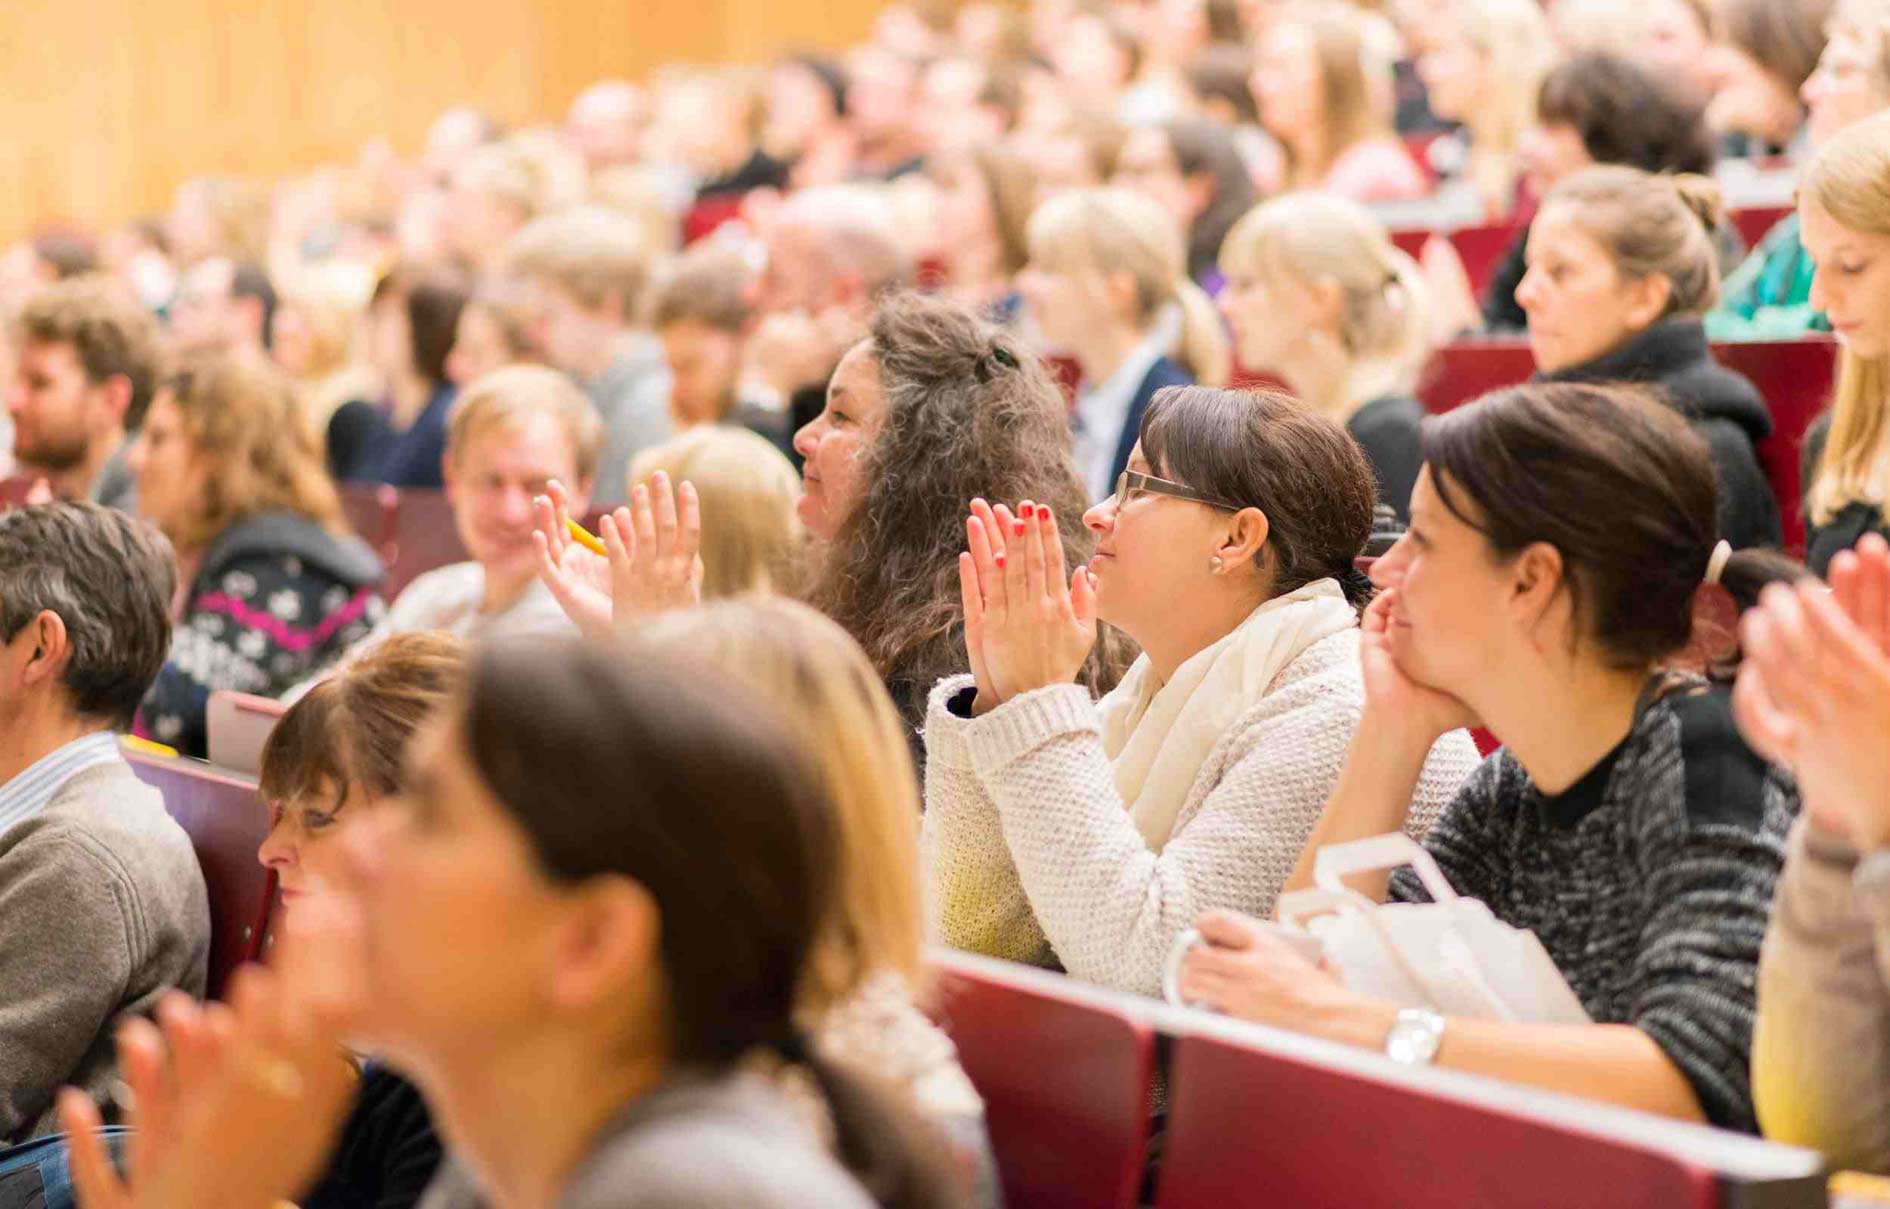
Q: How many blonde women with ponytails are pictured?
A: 2